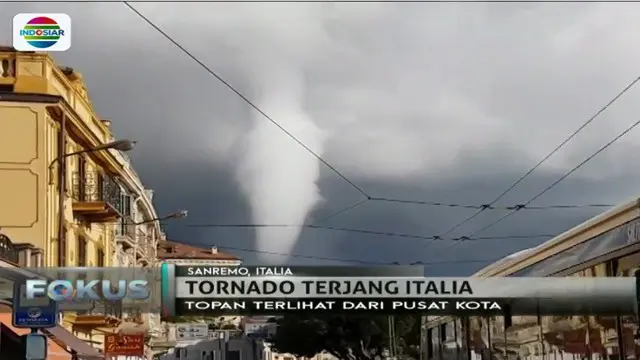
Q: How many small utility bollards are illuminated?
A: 0